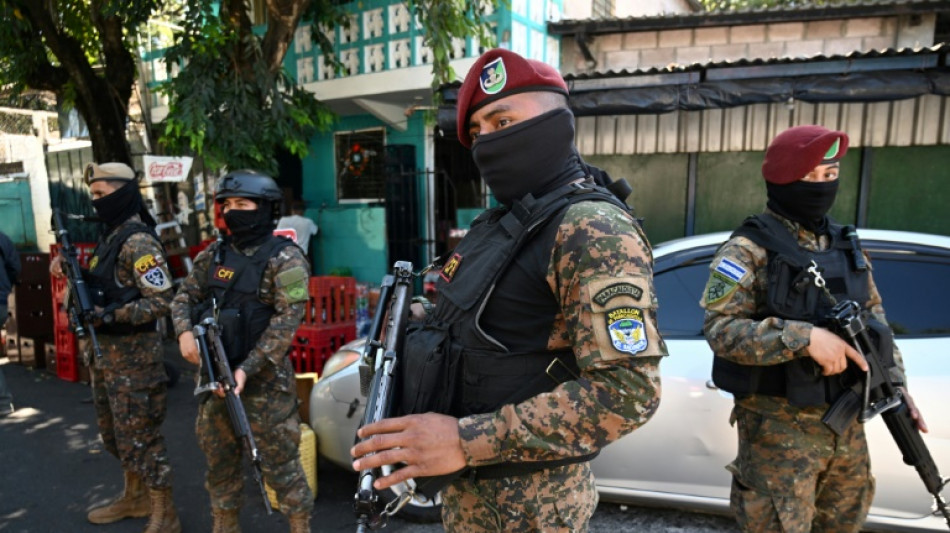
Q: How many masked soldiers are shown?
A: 4